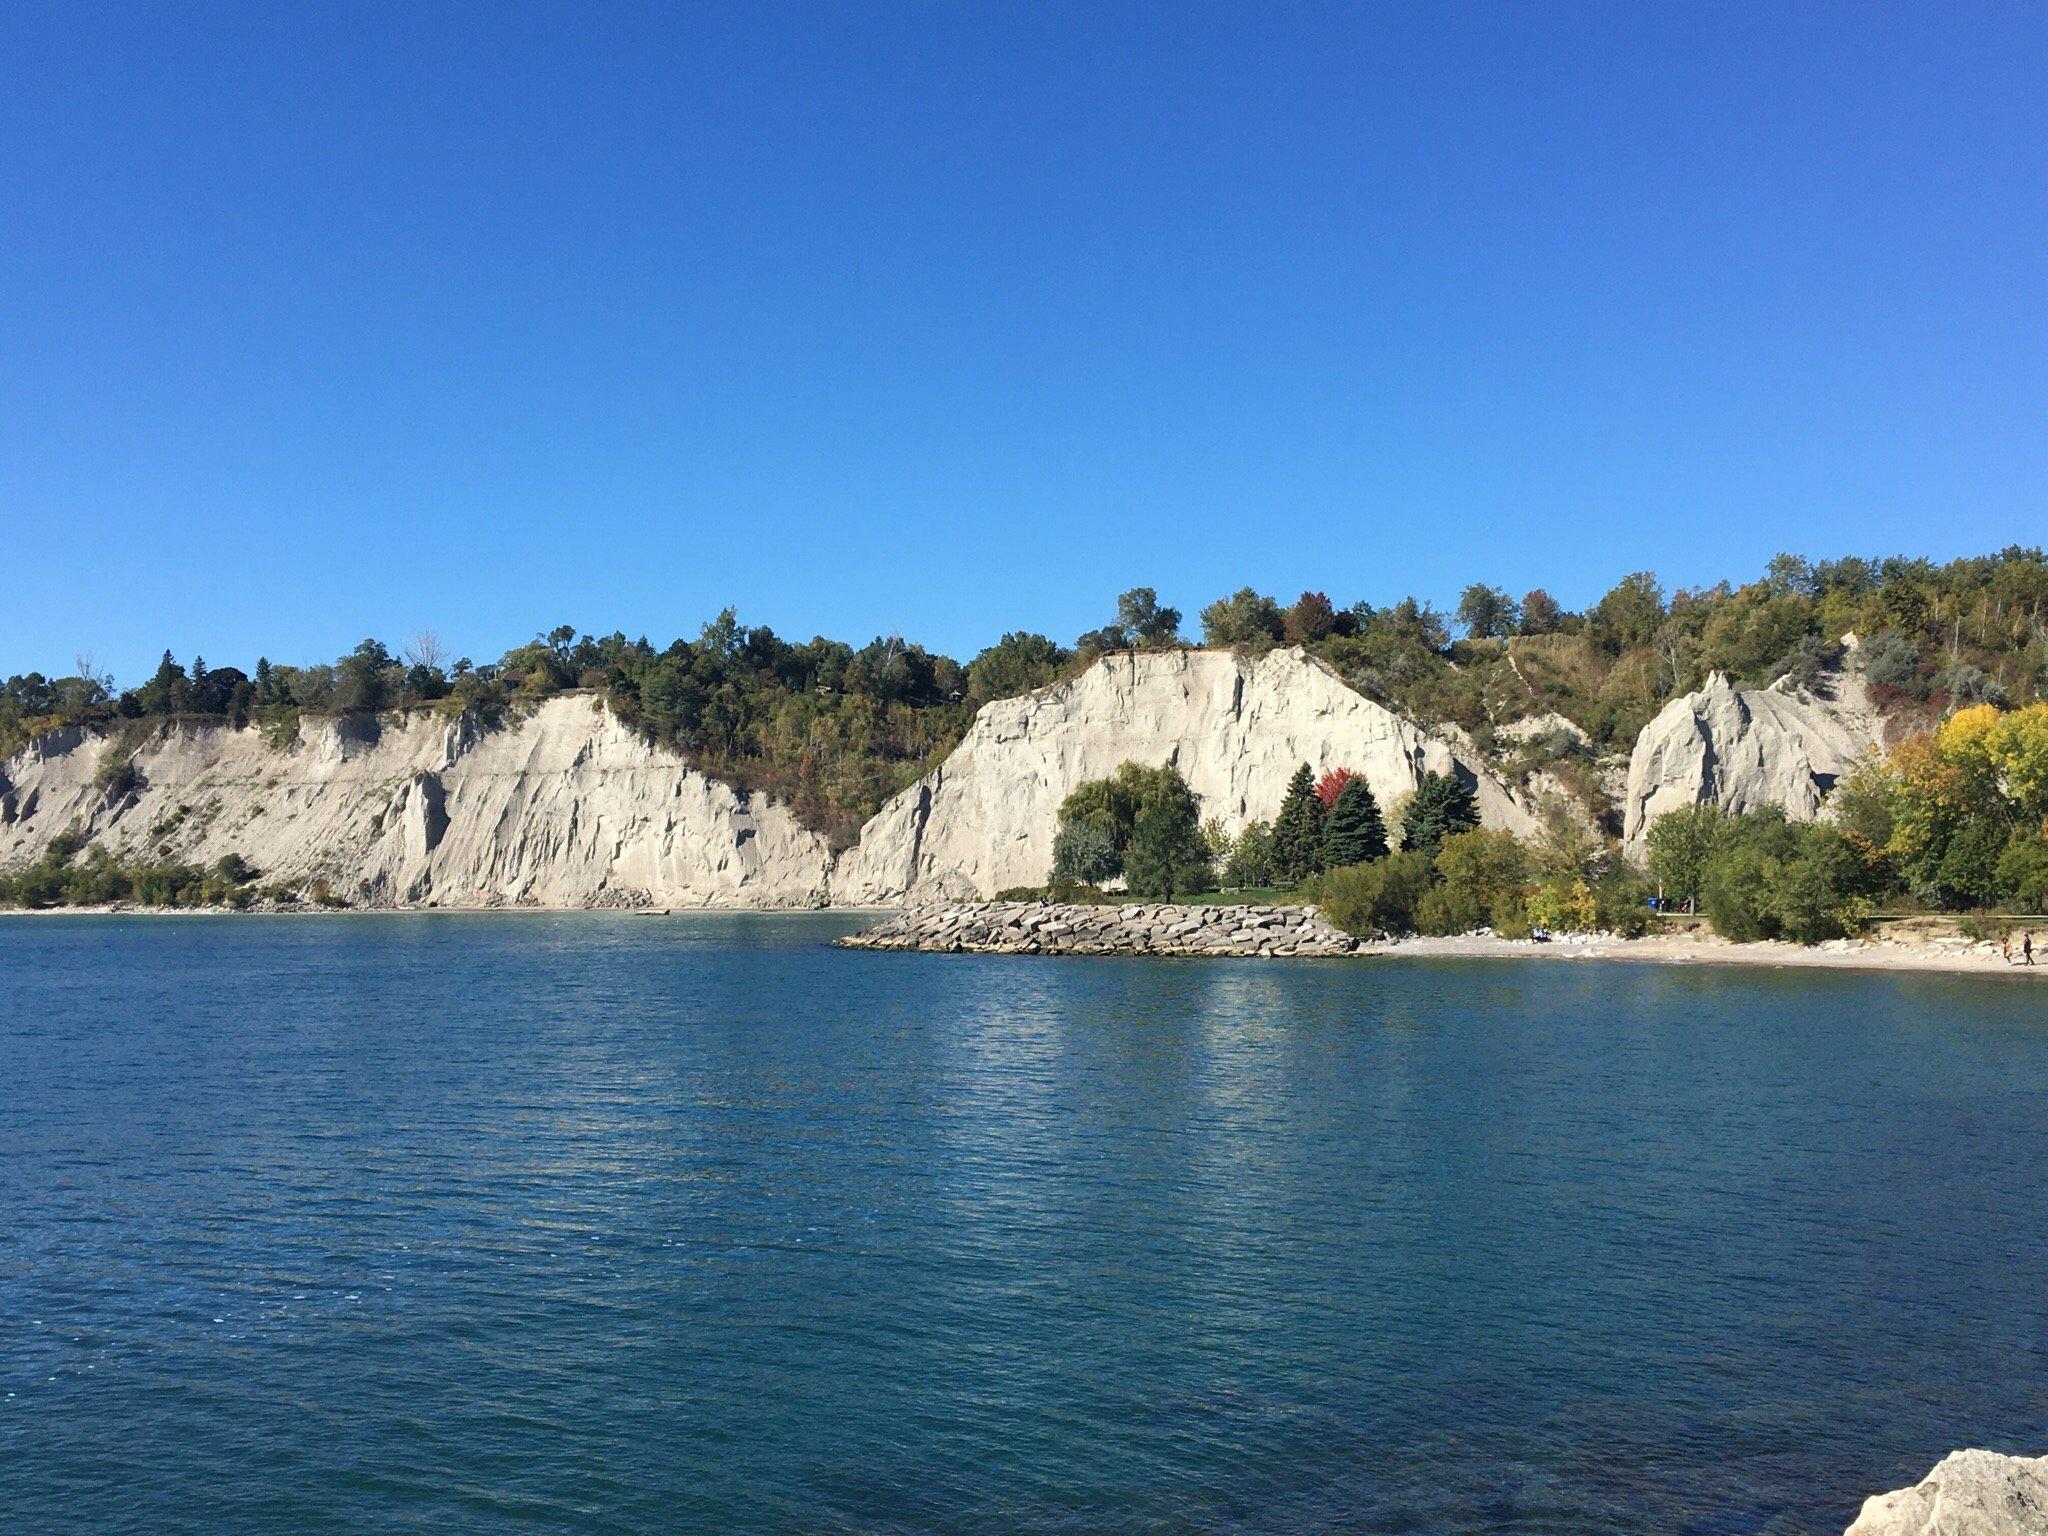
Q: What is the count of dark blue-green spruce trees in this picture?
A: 3